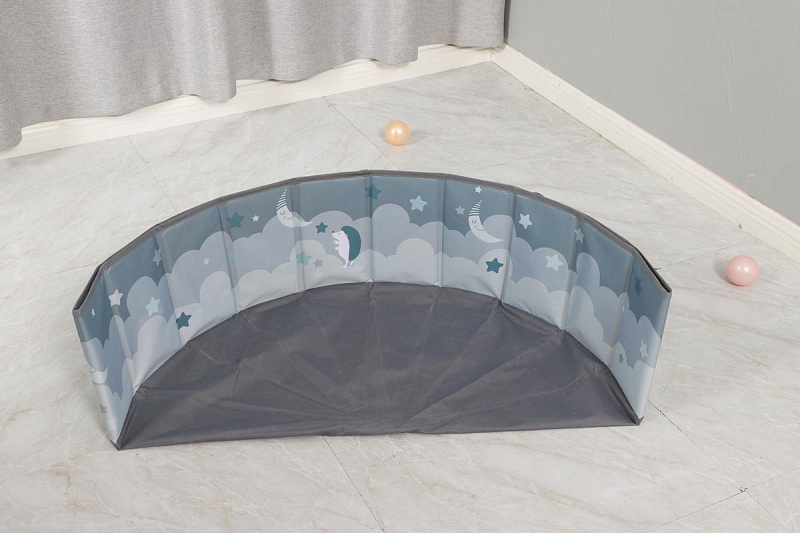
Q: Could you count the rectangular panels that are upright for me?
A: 10